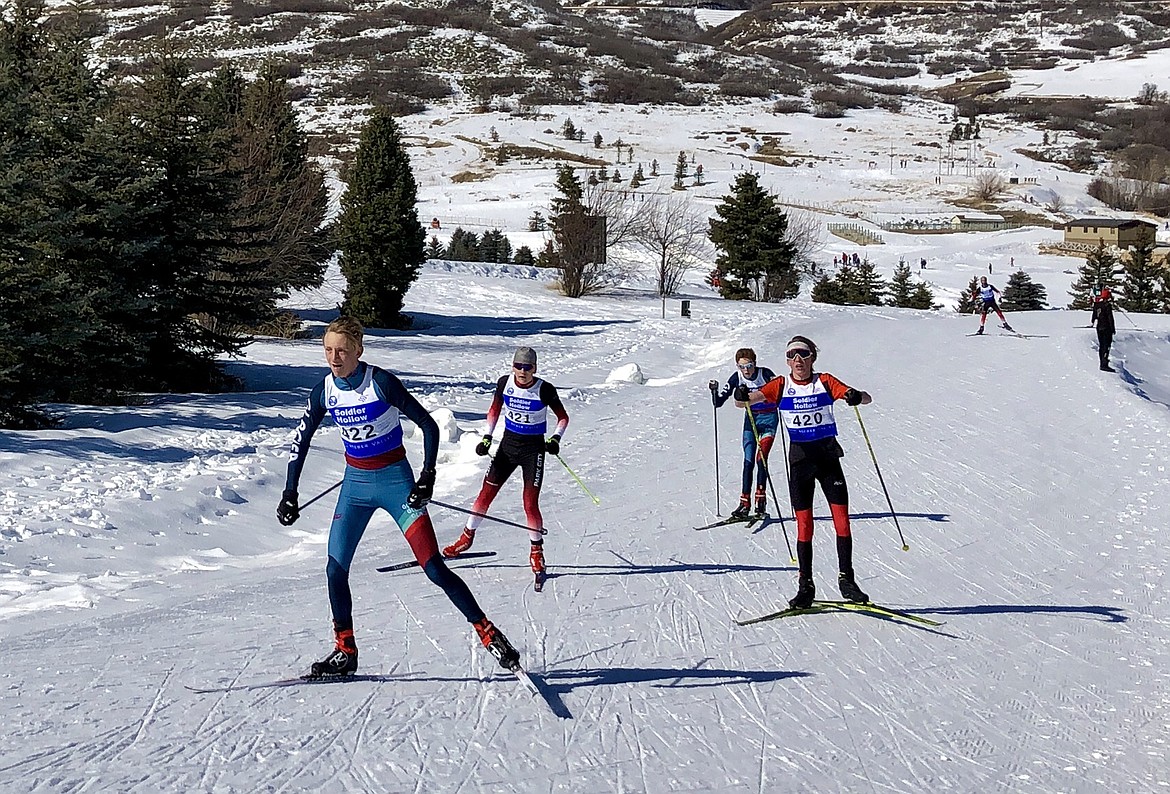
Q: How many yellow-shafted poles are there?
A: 3